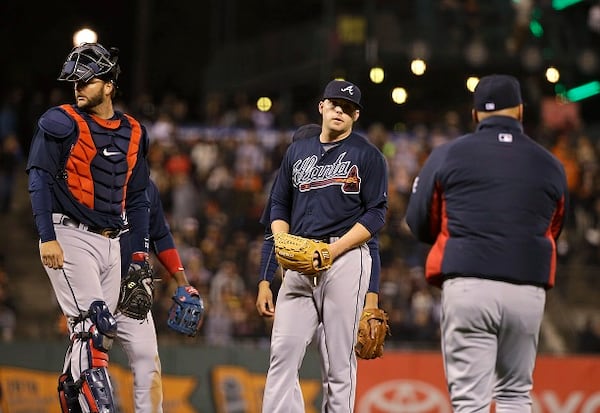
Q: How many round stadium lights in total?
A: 7